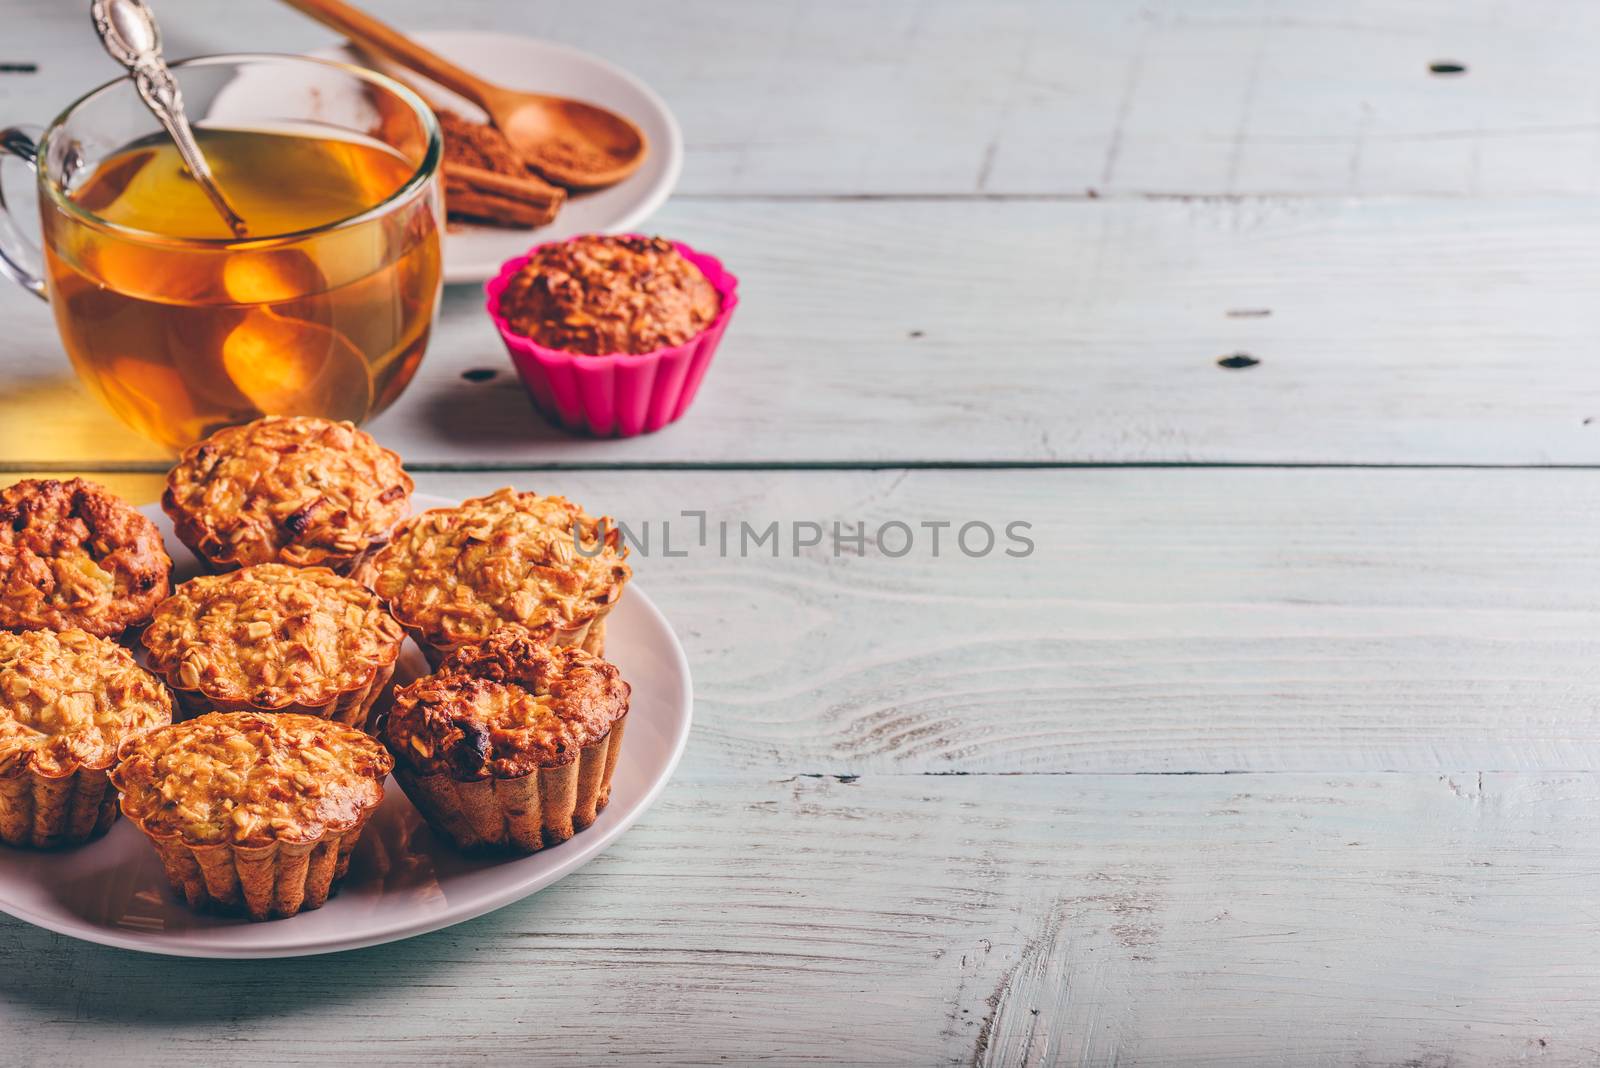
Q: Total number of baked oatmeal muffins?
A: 8